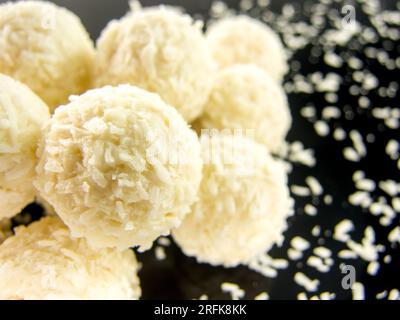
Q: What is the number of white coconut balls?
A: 8